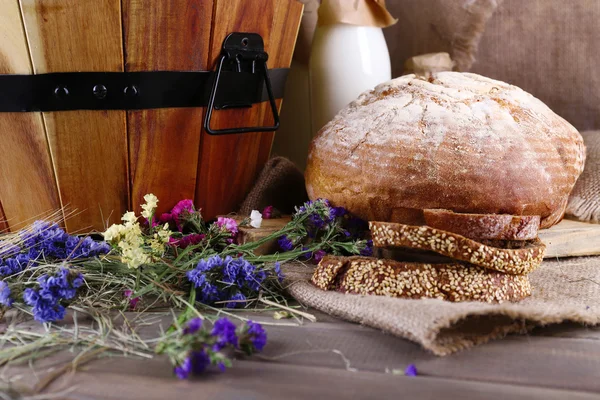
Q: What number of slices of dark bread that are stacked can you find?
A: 3